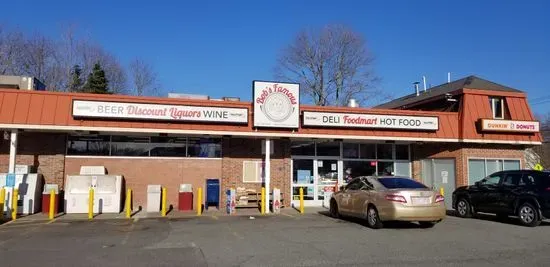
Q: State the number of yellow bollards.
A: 10